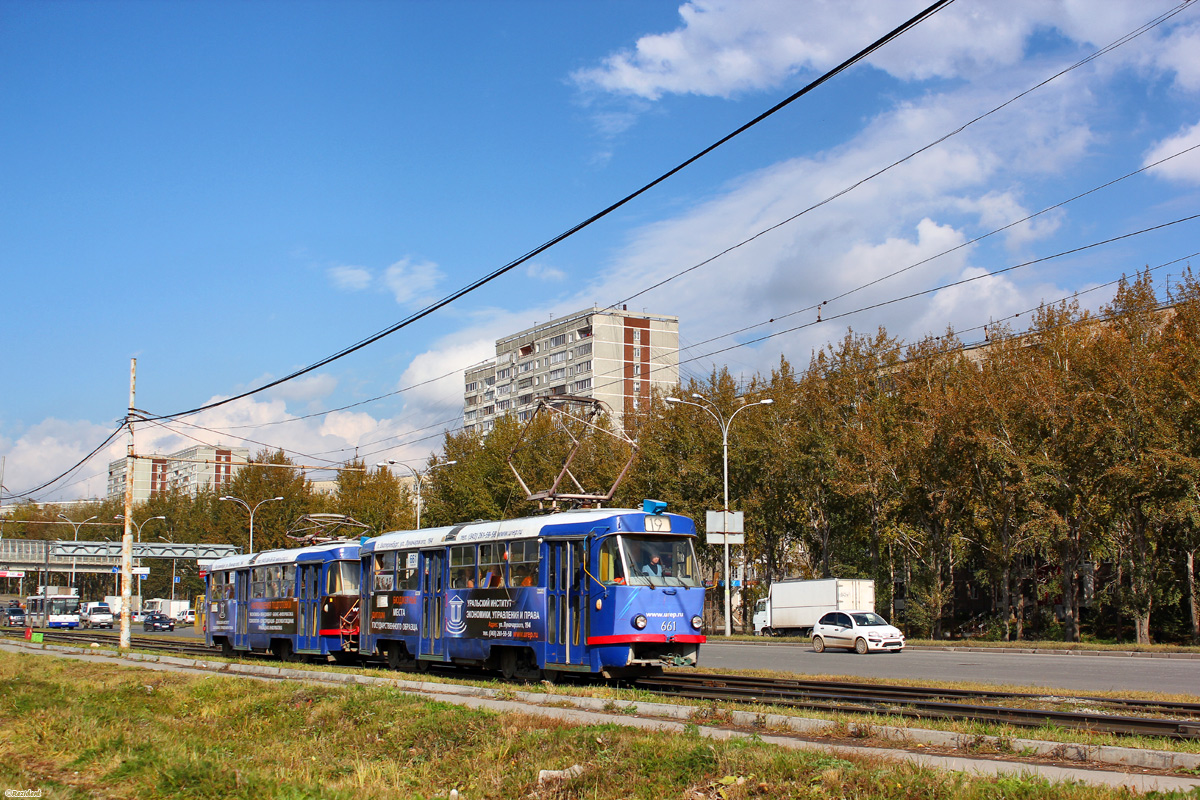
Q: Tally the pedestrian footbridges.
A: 1